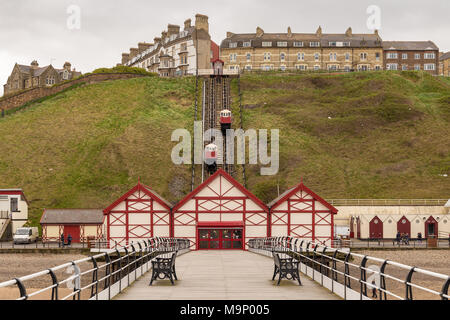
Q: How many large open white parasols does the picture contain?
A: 0